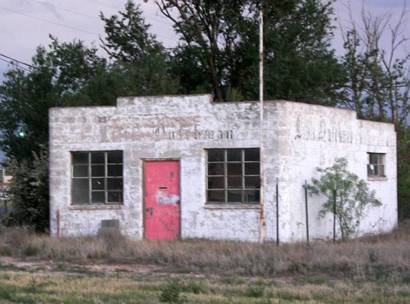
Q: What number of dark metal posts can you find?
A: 3